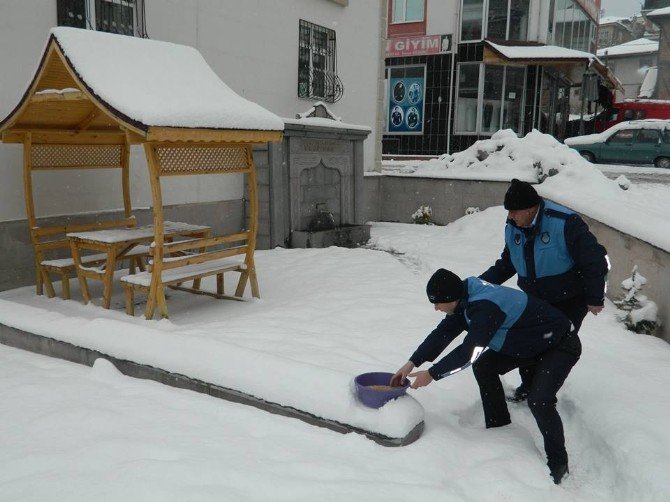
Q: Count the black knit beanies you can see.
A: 2